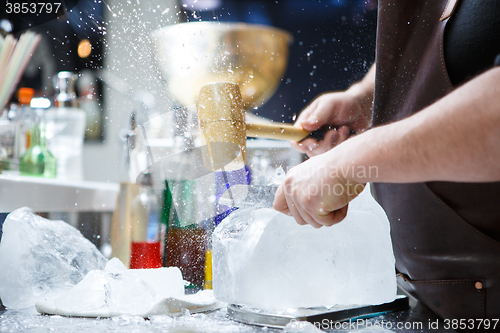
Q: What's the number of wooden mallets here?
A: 1